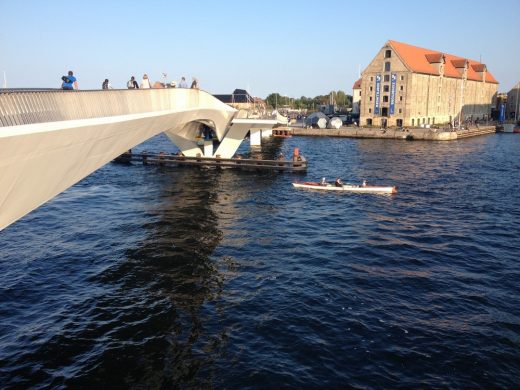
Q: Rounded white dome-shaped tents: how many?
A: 2